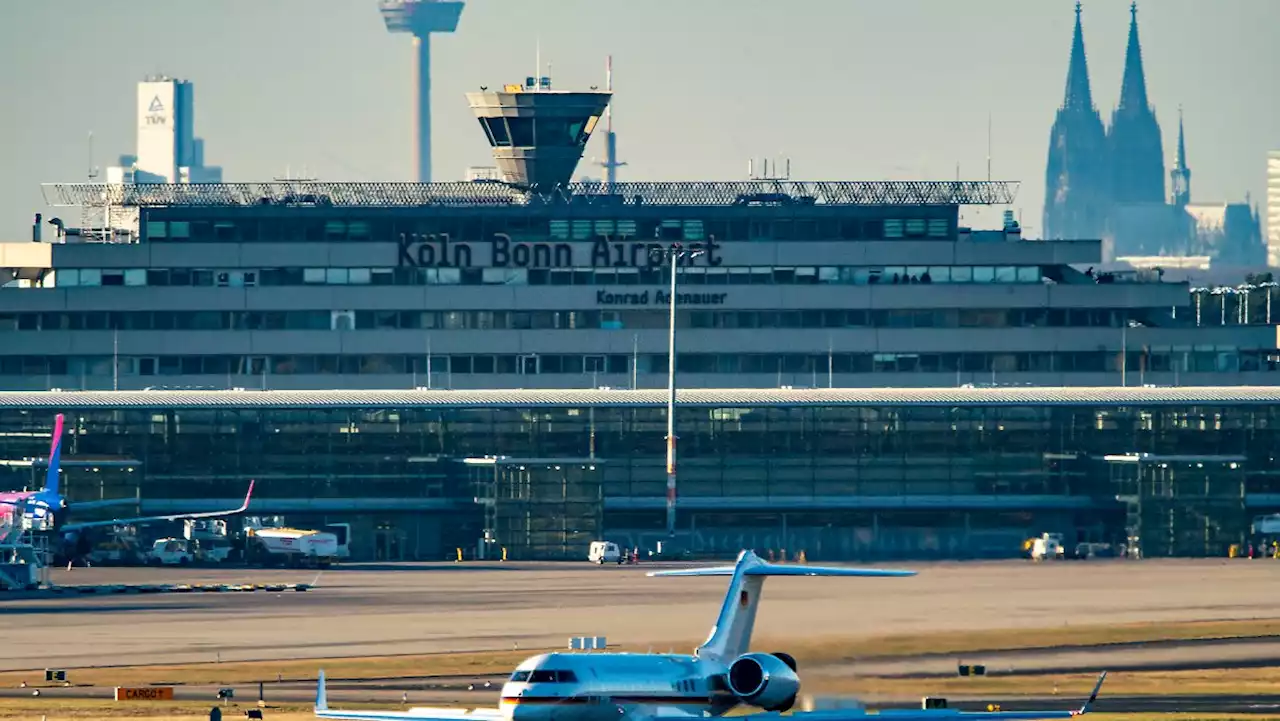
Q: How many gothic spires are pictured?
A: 3